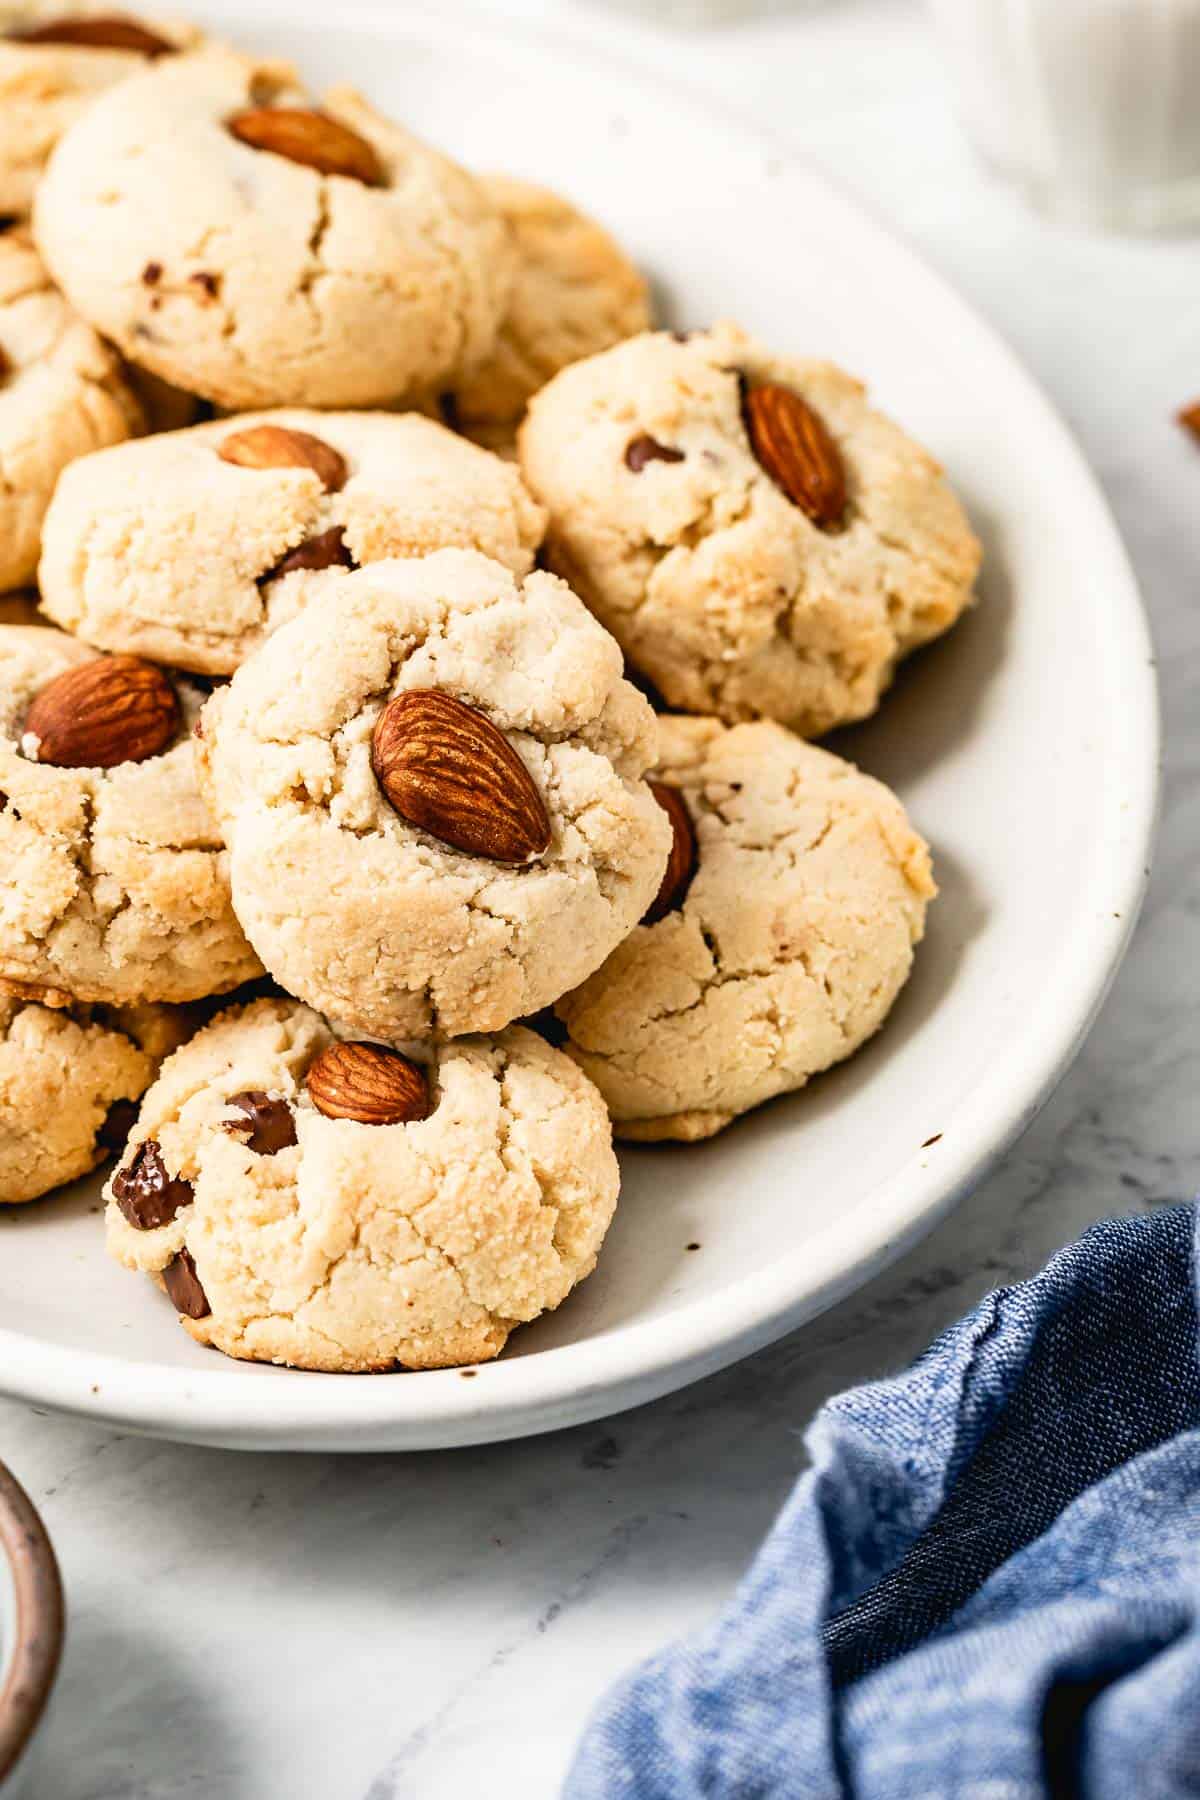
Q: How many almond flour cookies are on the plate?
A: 11